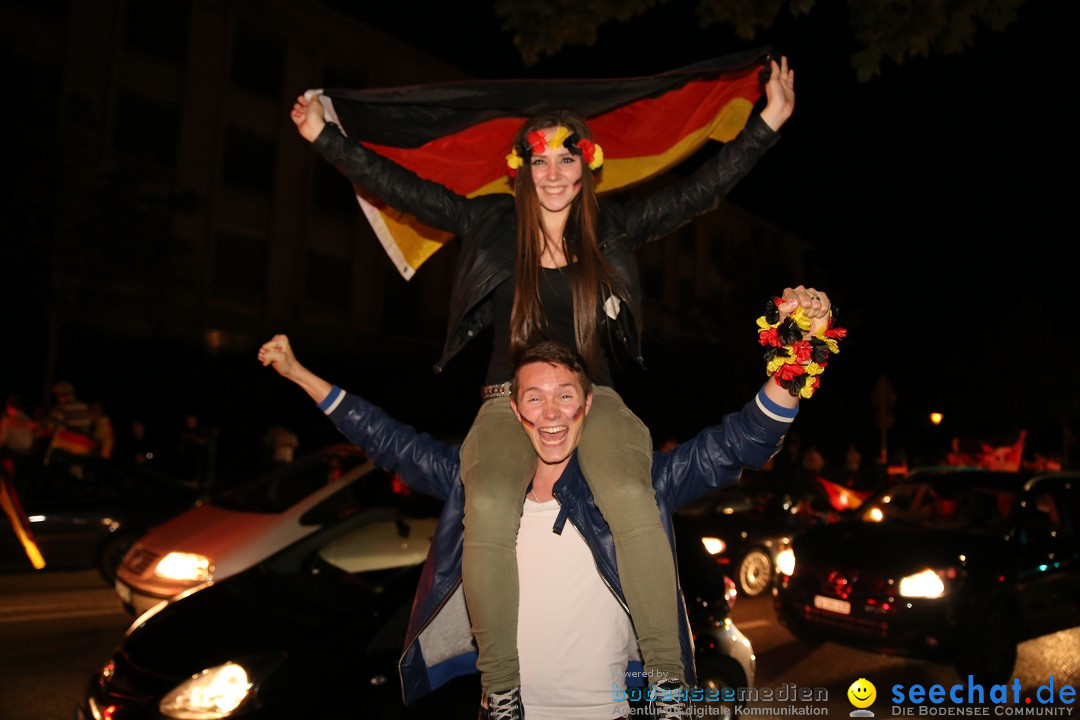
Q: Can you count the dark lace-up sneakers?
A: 2